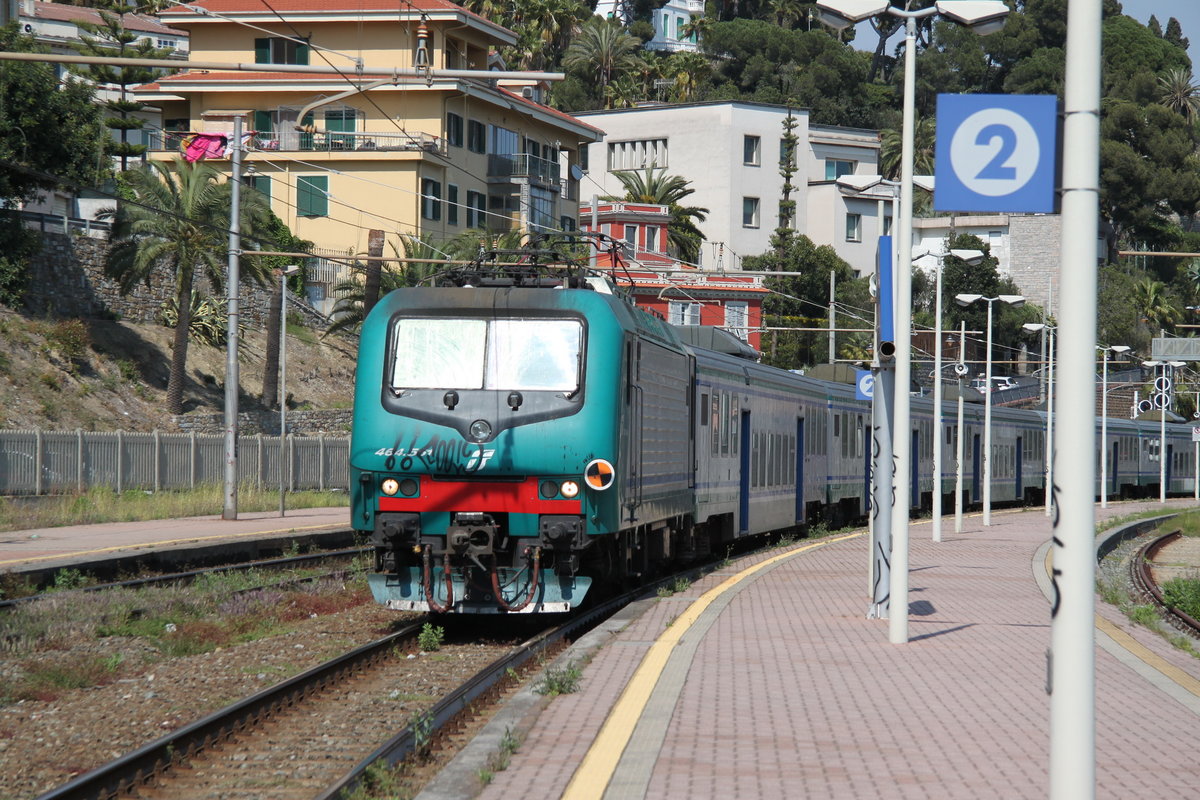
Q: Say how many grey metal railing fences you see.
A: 1